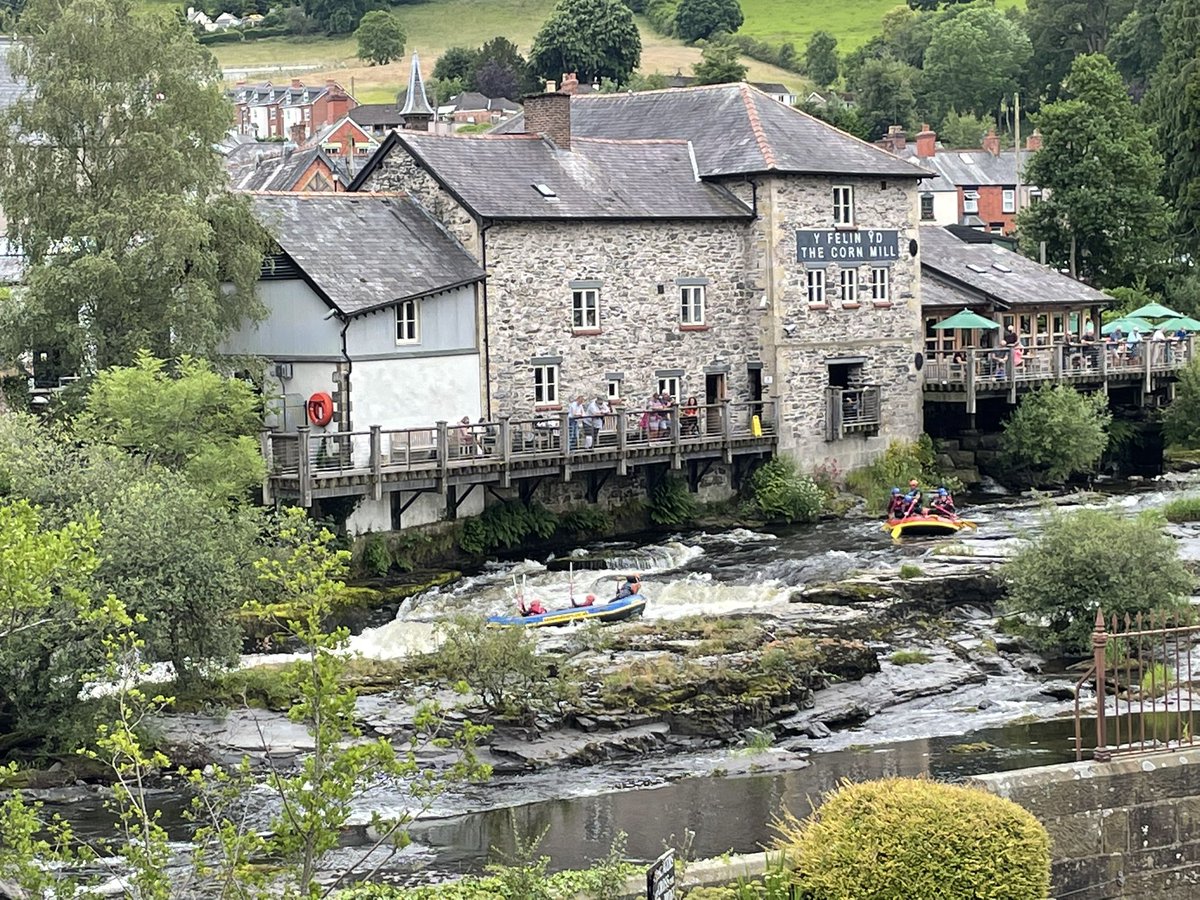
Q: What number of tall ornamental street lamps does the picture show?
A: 0